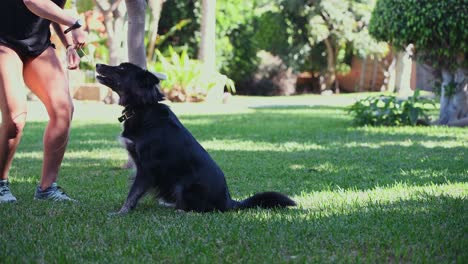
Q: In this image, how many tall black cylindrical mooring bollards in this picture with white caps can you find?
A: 0